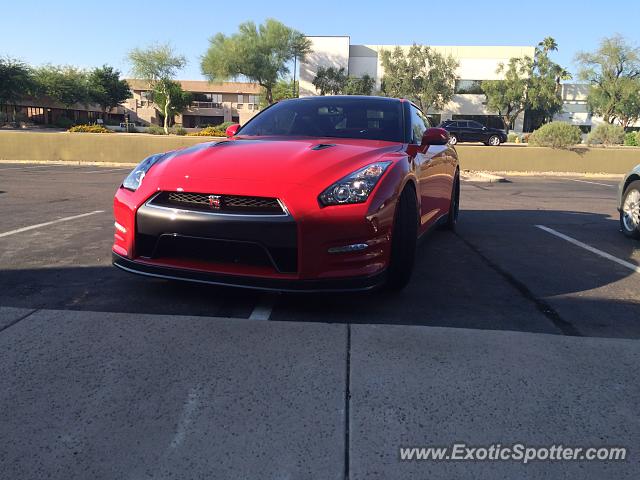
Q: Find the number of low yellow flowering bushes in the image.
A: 2